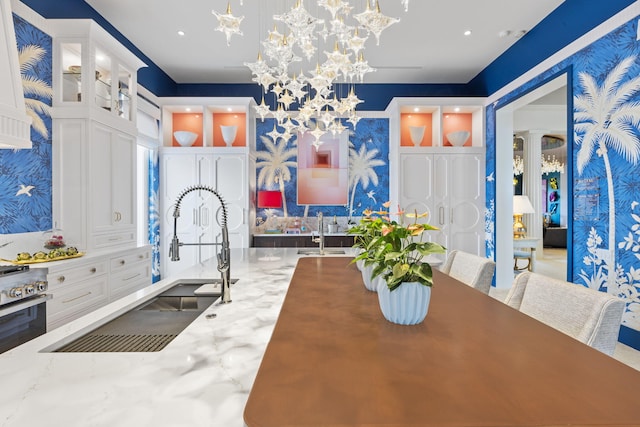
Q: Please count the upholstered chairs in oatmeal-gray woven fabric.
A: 2